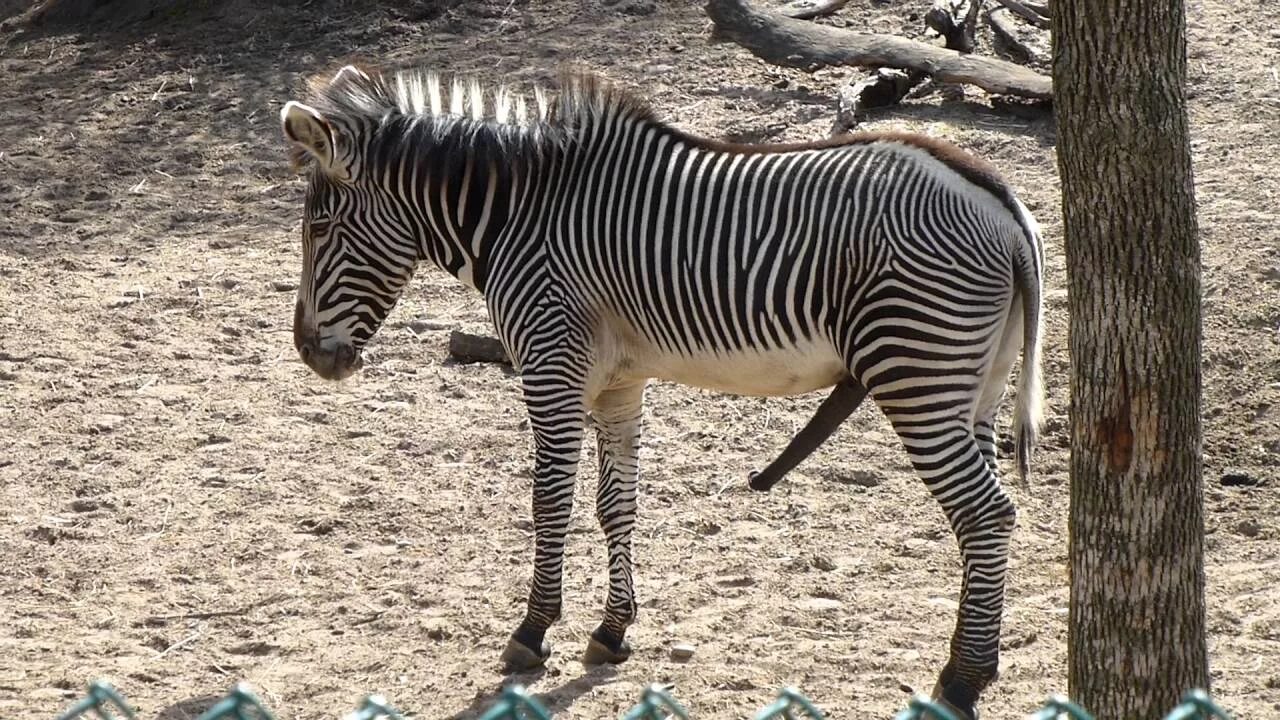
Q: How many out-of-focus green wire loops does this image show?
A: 9